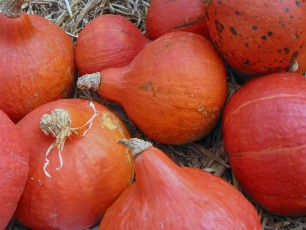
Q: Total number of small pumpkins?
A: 9